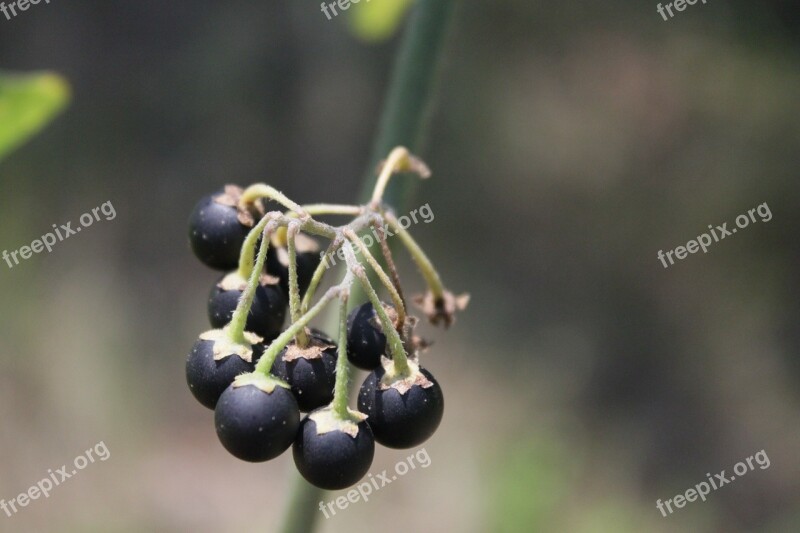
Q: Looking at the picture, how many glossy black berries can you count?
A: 9